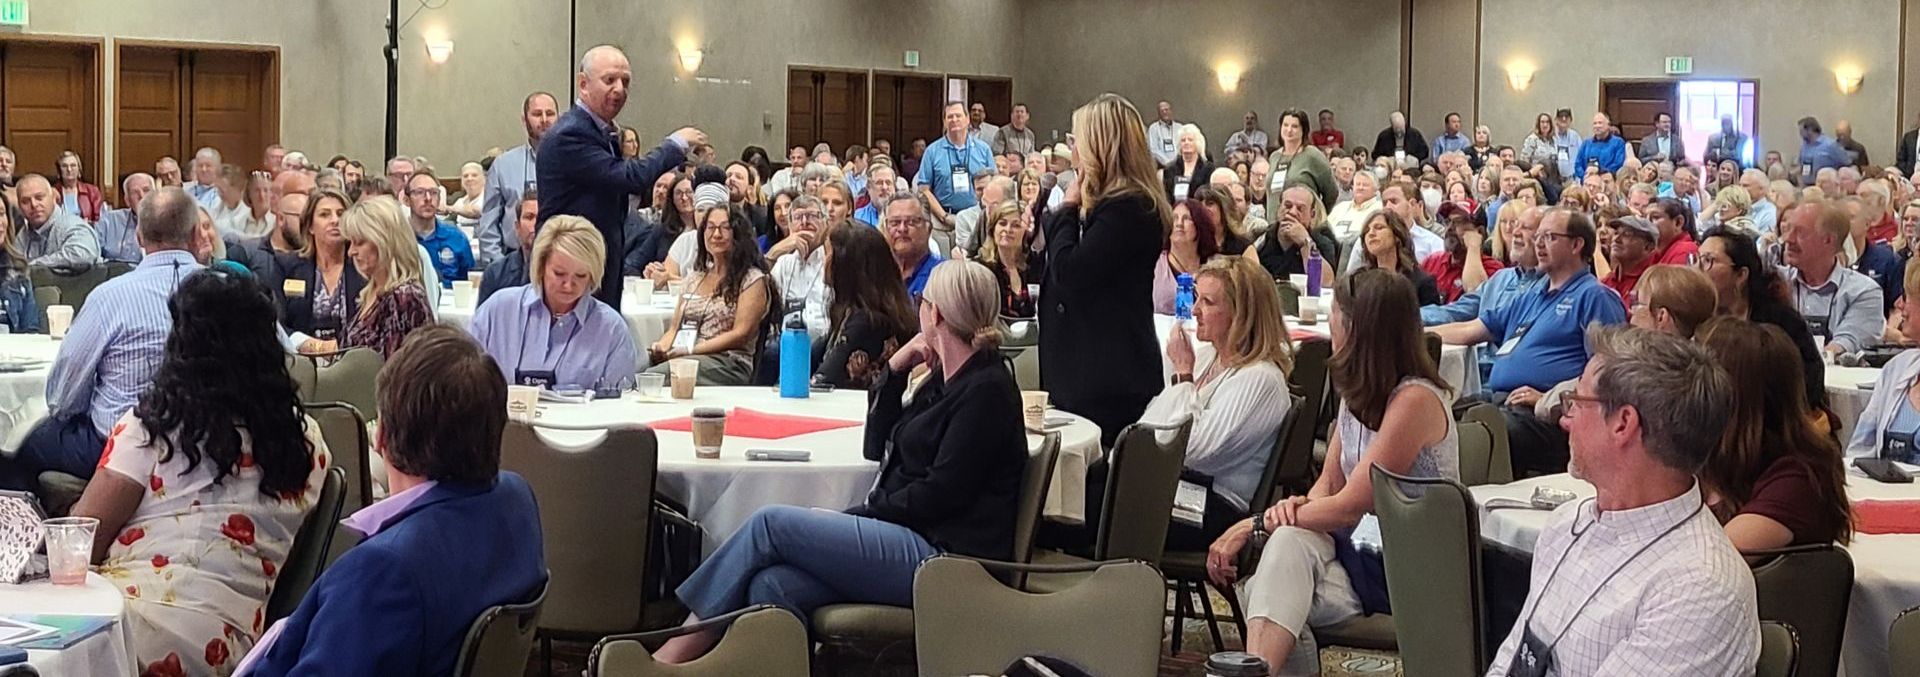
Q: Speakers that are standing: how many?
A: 2